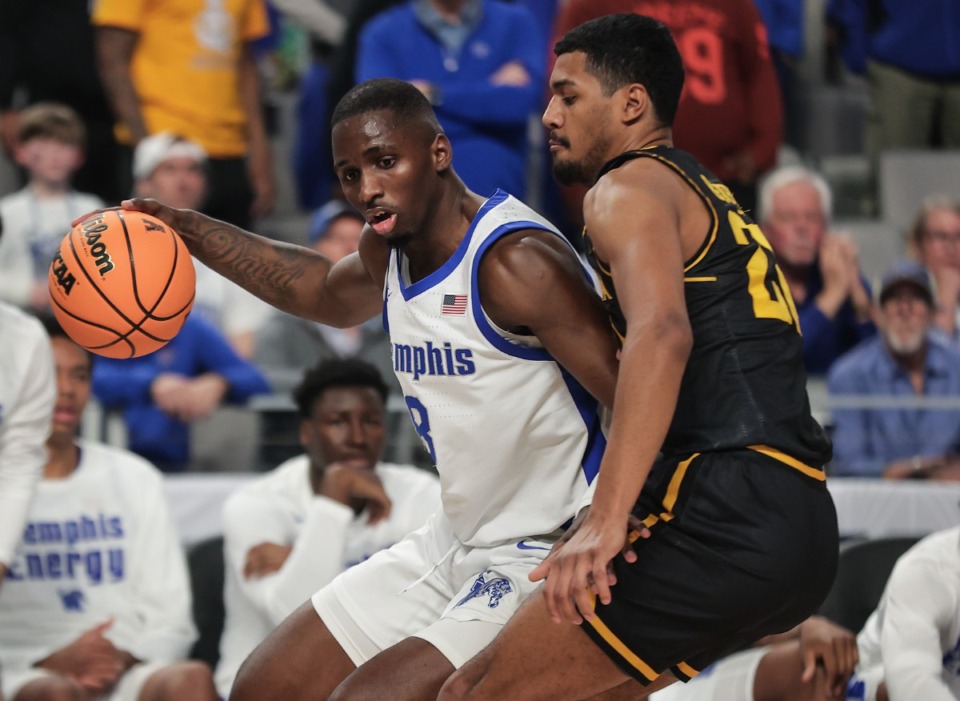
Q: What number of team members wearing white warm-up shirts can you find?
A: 4